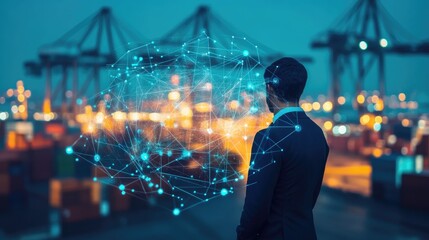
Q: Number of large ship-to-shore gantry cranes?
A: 3